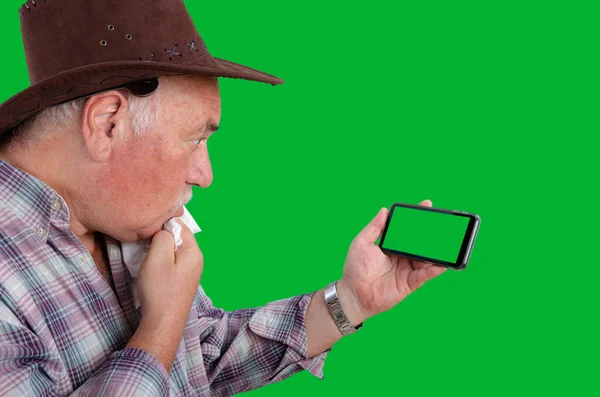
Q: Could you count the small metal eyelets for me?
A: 3